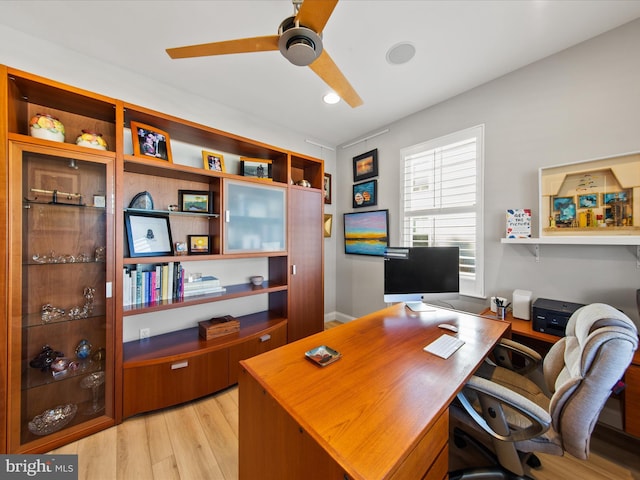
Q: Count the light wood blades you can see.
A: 3